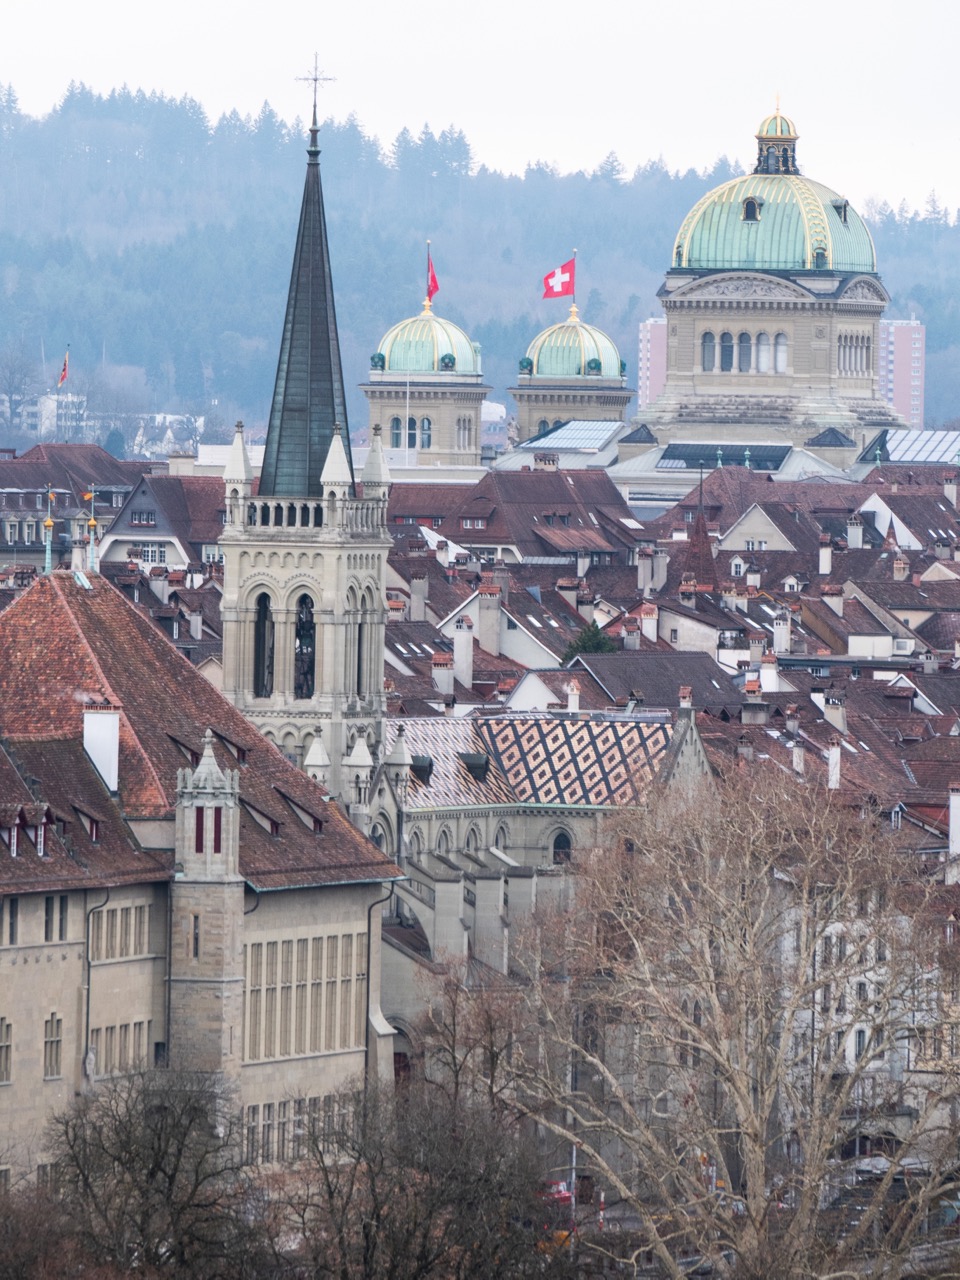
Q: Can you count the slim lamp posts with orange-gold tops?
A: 2